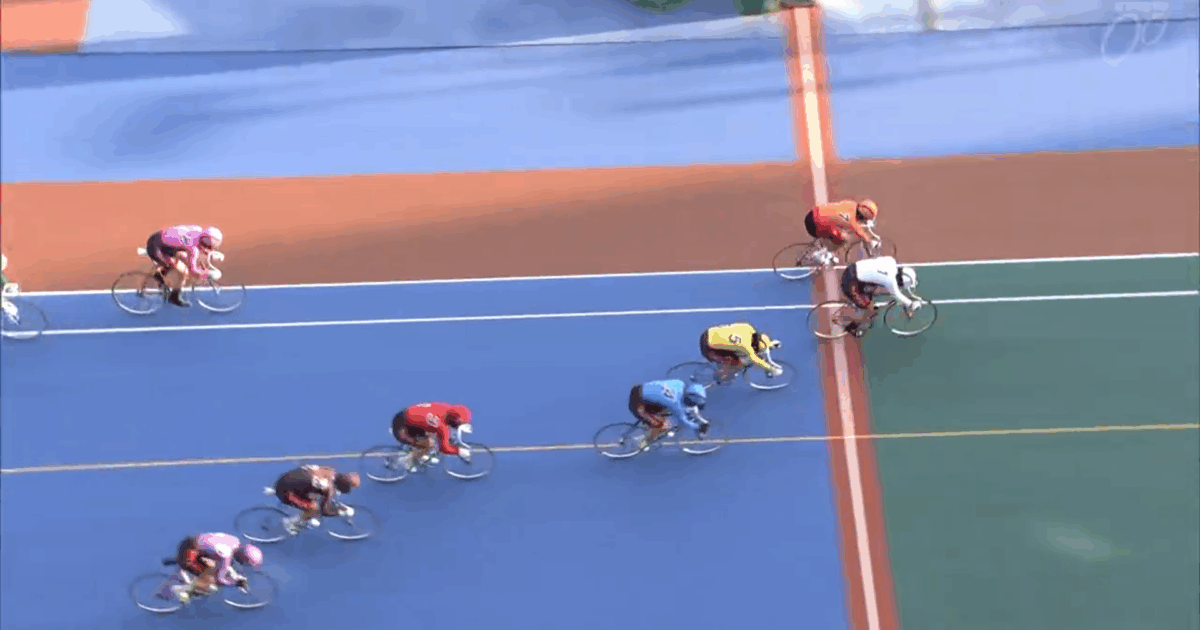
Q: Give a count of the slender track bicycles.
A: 9